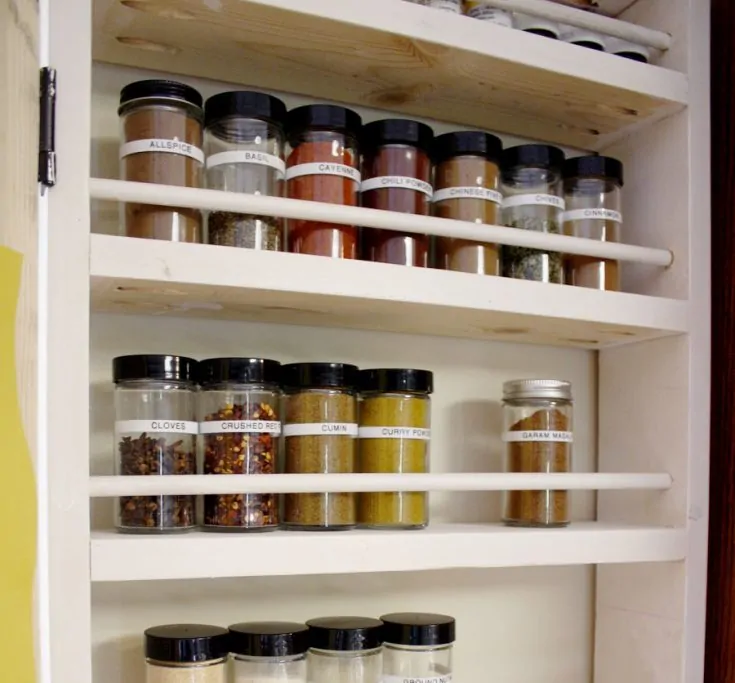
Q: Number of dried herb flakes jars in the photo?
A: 2